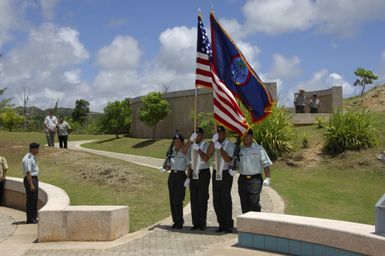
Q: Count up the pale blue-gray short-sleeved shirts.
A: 5